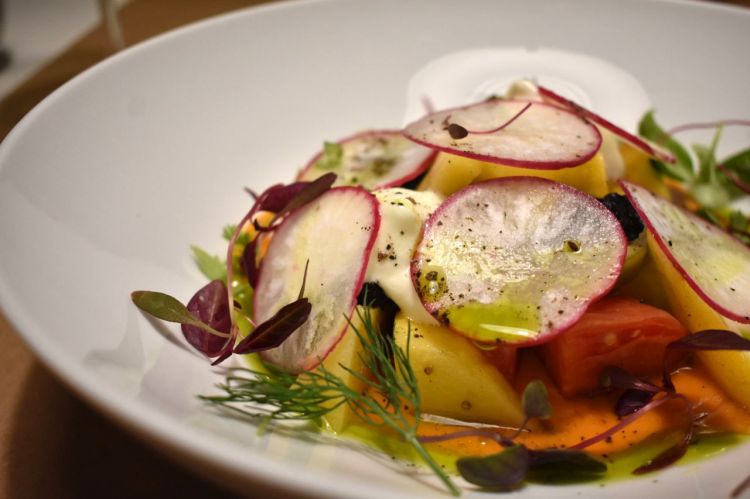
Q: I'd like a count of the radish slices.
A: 6